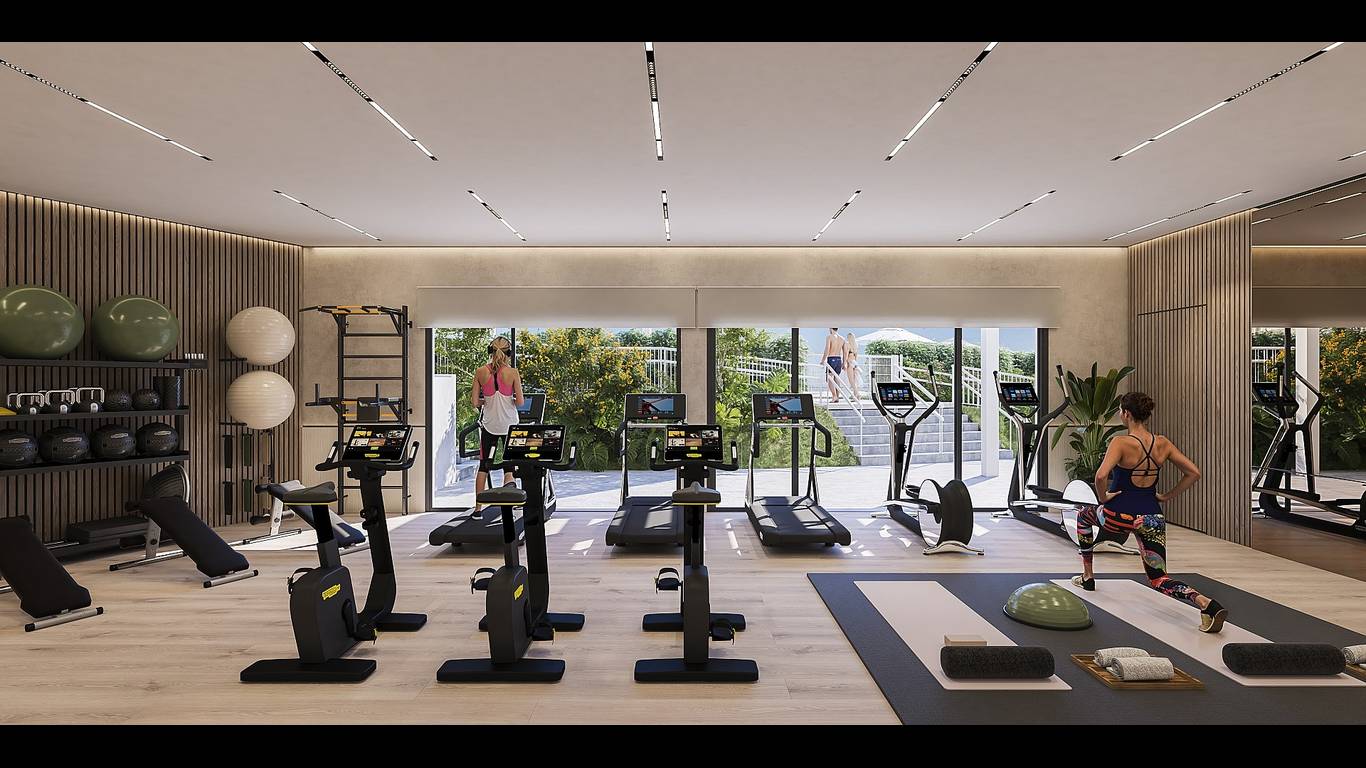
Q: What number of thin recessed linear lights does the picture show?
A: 12